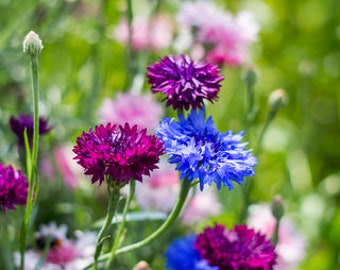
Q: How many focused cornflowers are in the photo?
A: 3